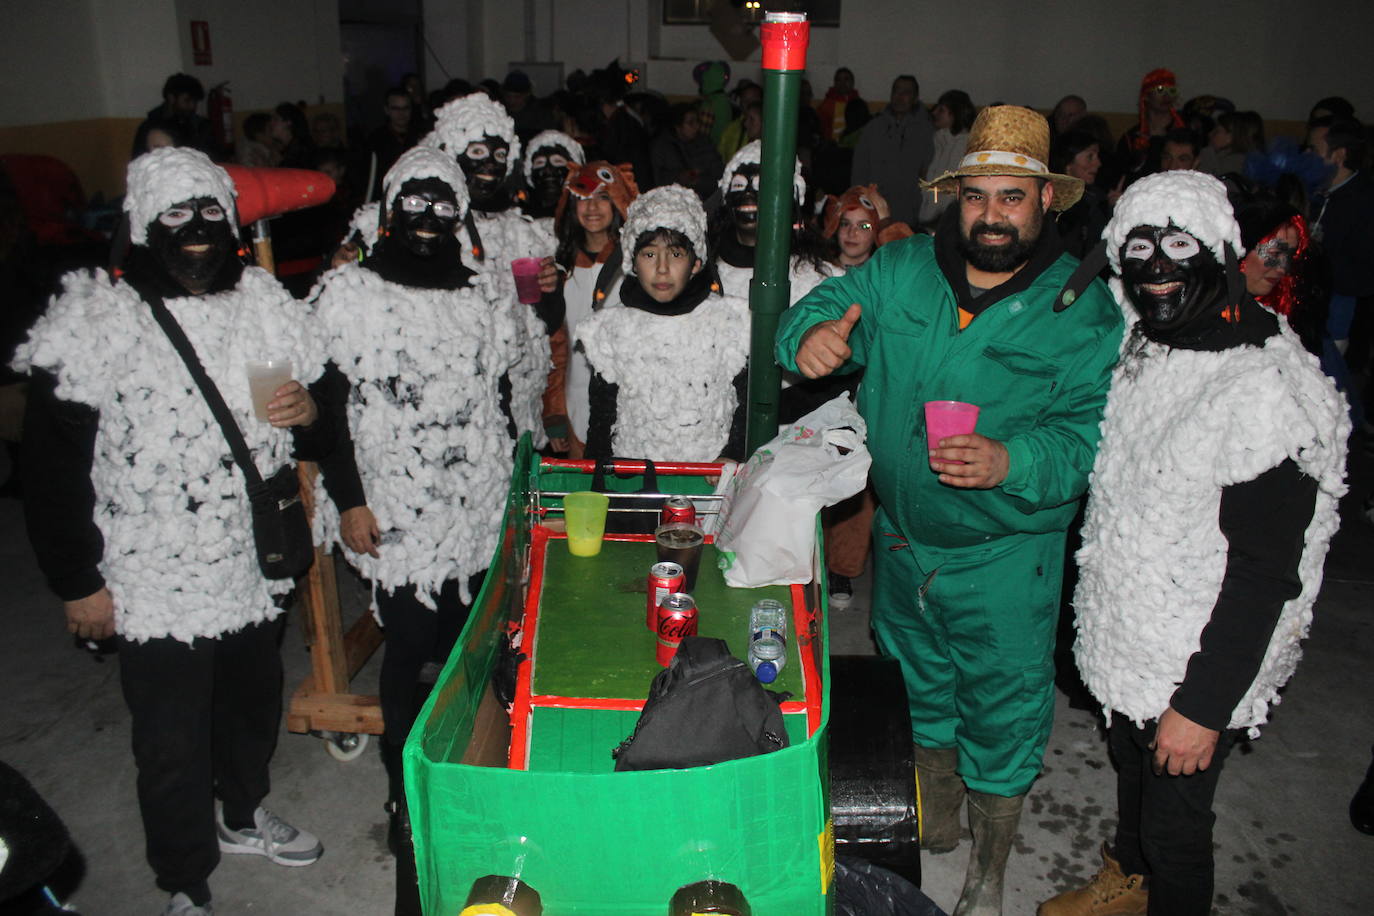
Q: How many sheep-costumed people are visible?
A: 7